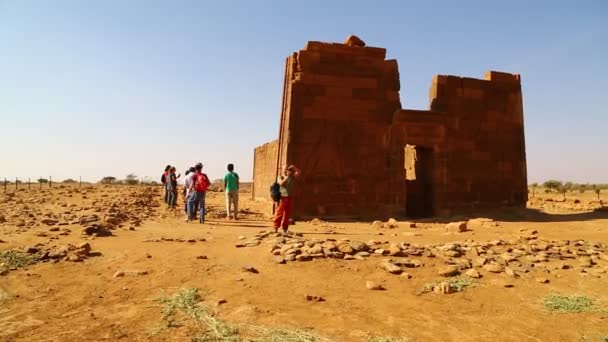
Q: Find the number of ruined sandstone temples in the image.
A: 1